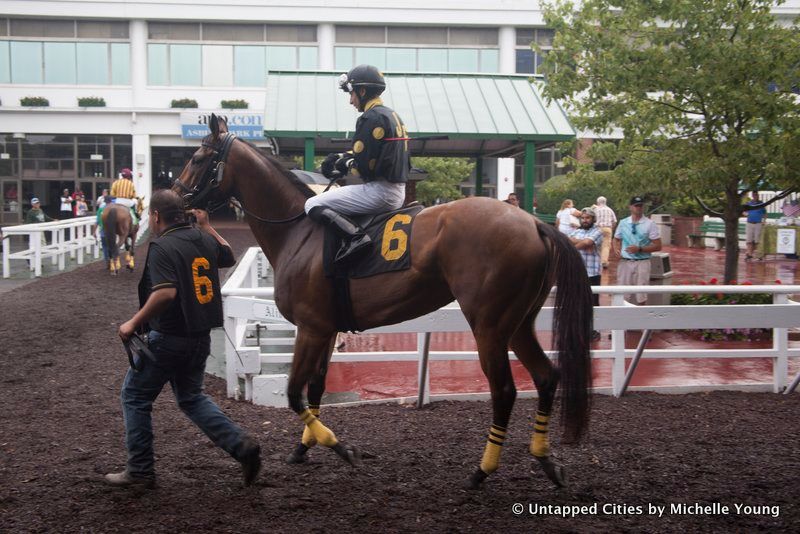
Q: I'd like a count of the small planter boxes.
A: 4